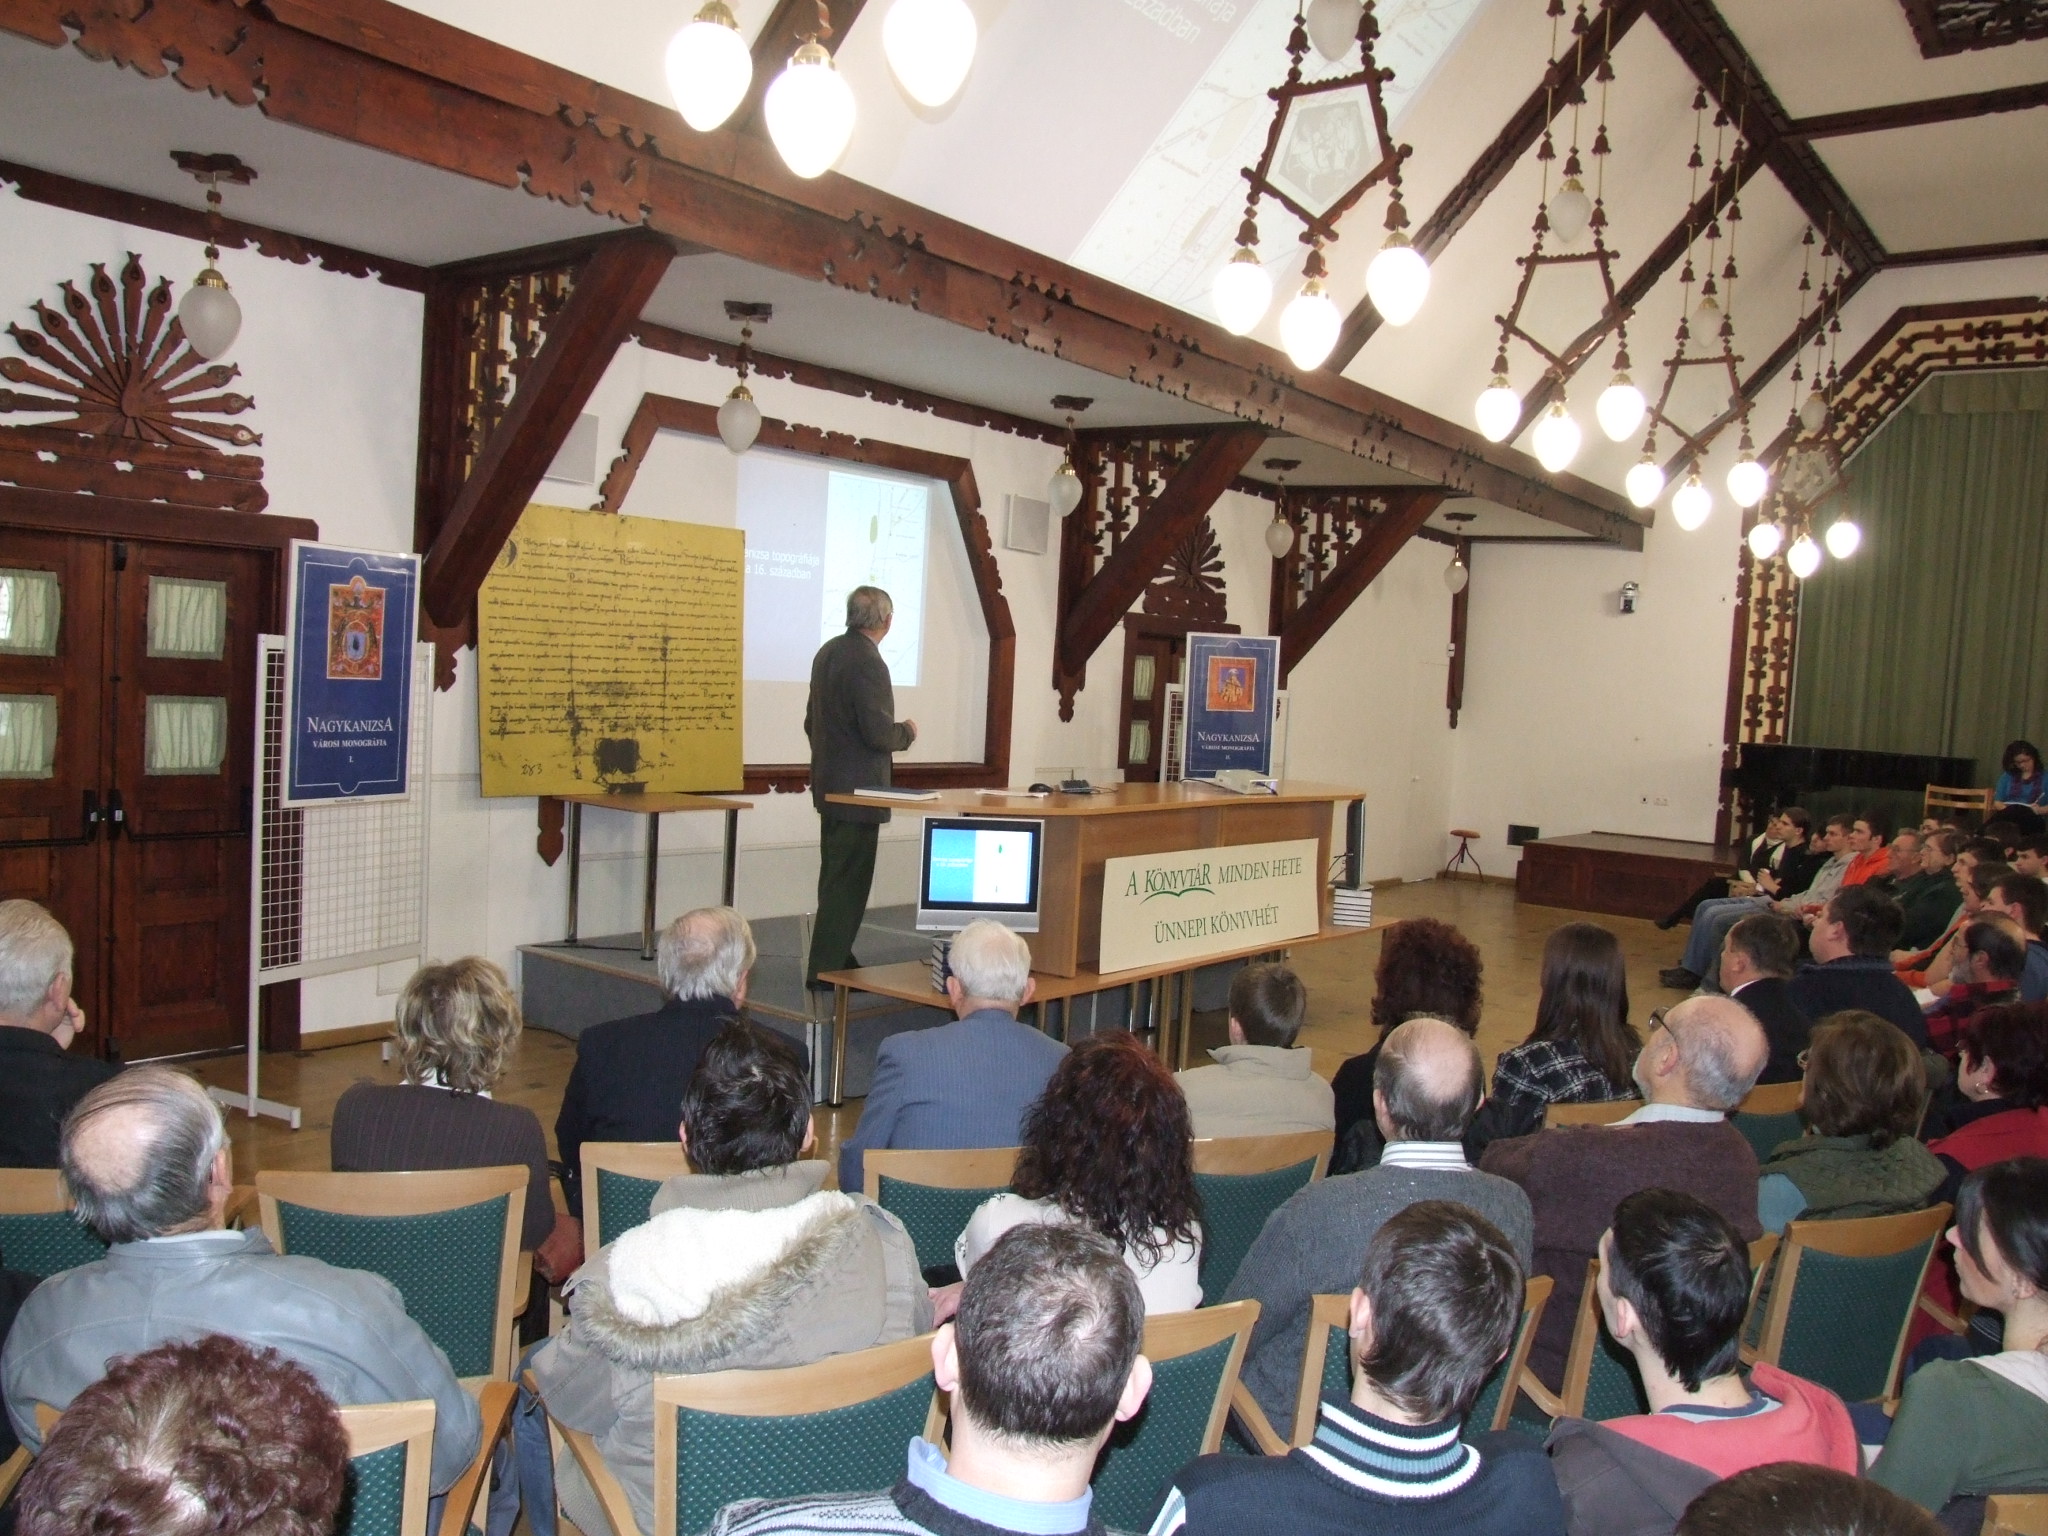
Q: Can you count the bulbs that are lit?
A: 15